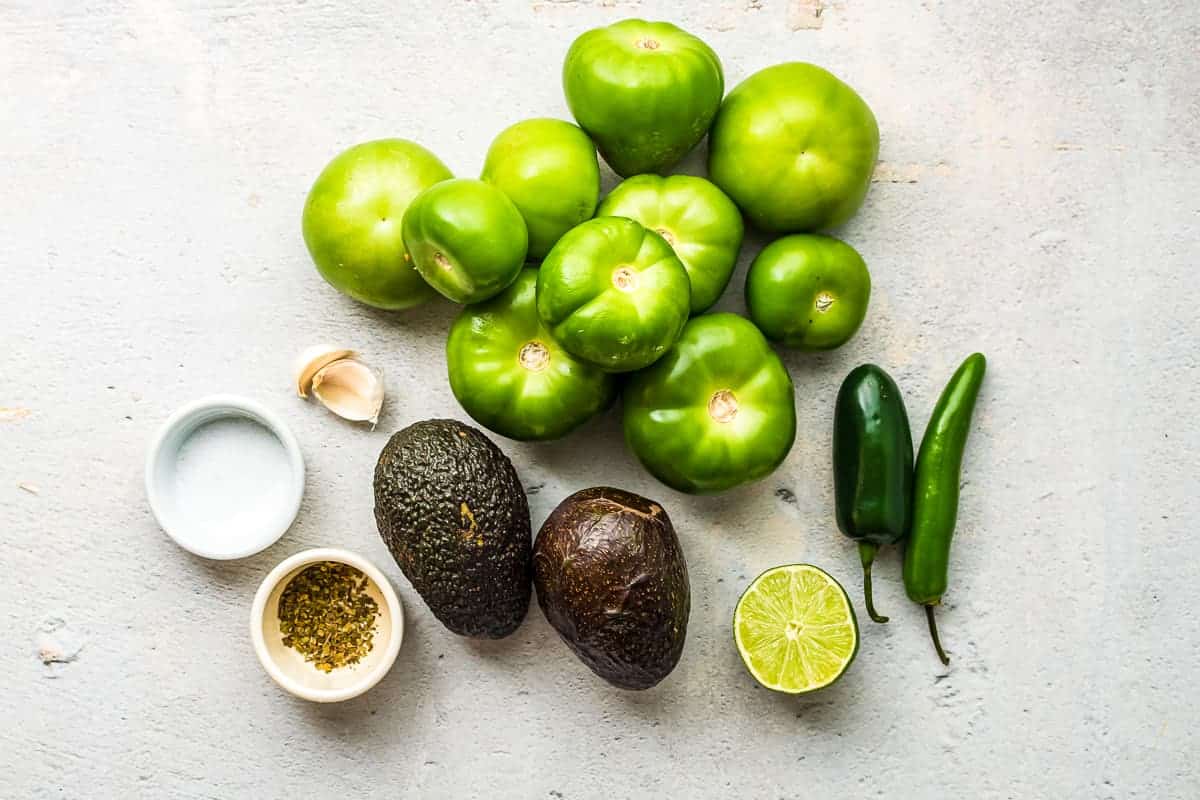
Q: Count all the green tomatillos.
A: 10